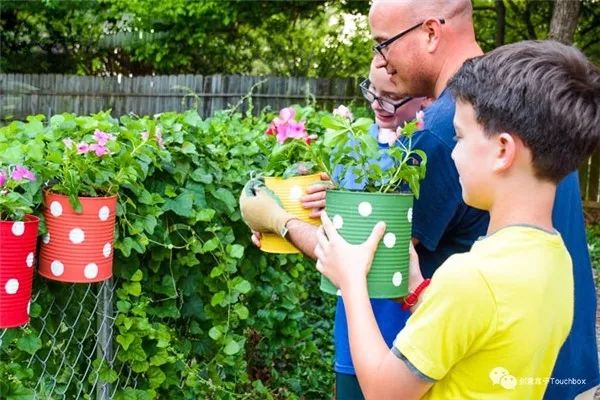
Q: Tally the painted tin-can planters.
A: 4